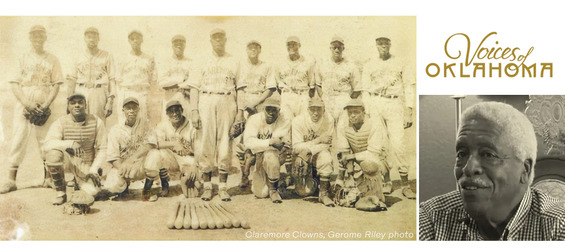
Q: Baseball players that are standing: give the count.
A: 9